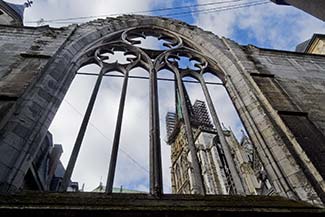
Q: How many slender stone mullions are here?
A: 5